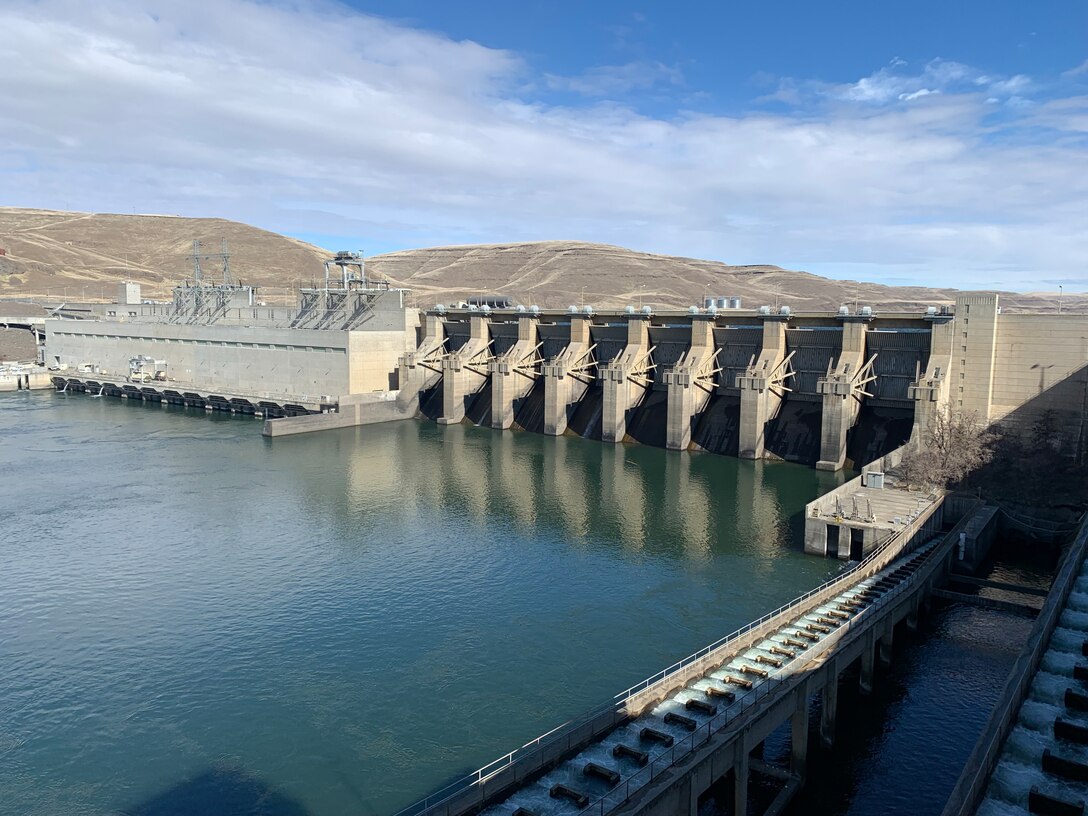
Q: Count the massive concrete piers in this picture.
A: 9